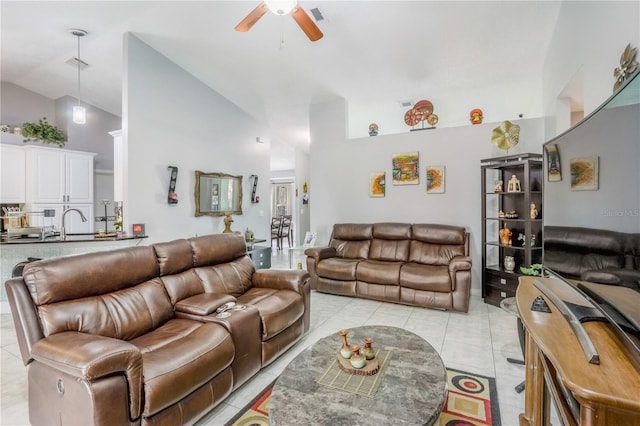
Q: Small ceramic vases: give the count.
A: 3